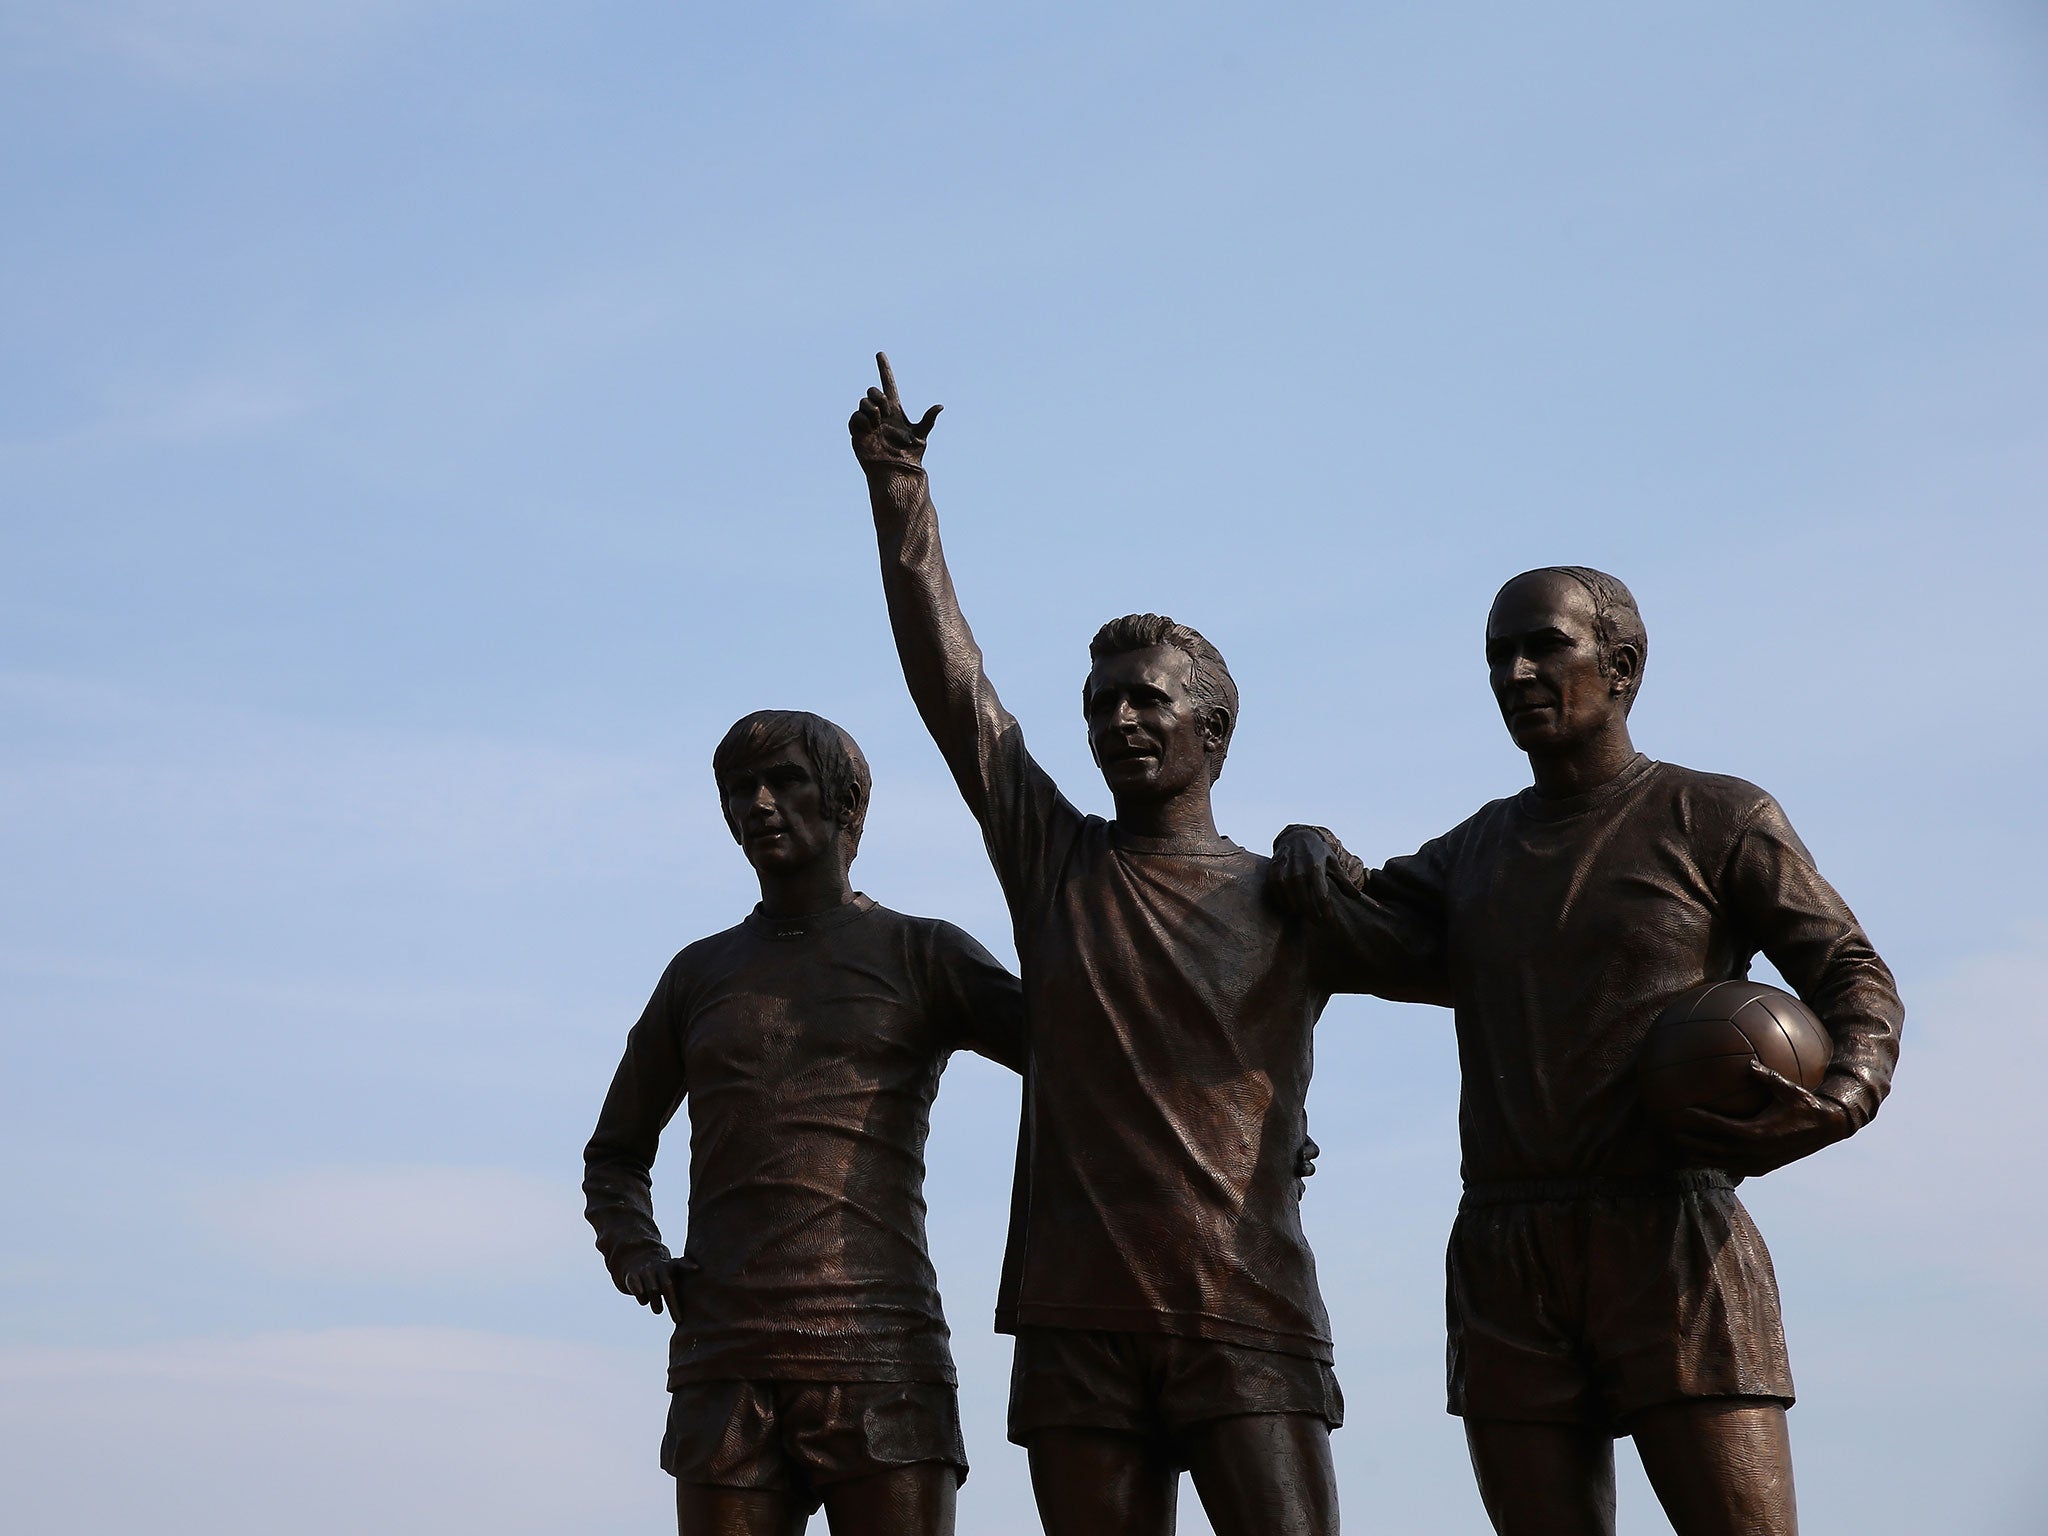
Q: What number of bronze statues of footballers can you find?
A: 3